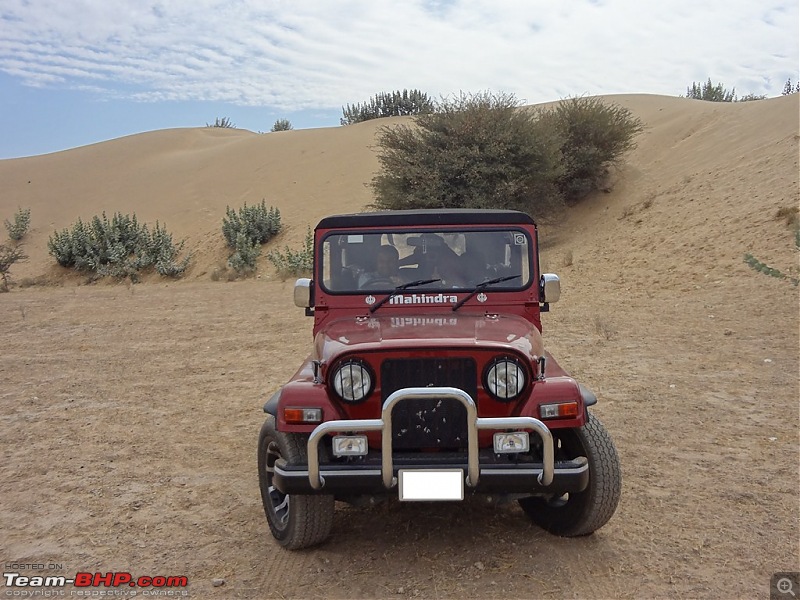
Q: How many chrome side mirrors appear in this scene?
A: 2